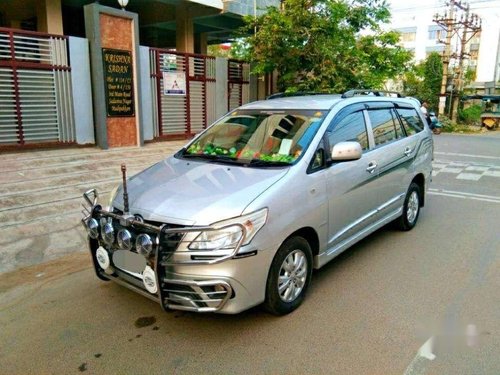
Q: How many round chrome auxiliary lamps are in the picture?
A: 4